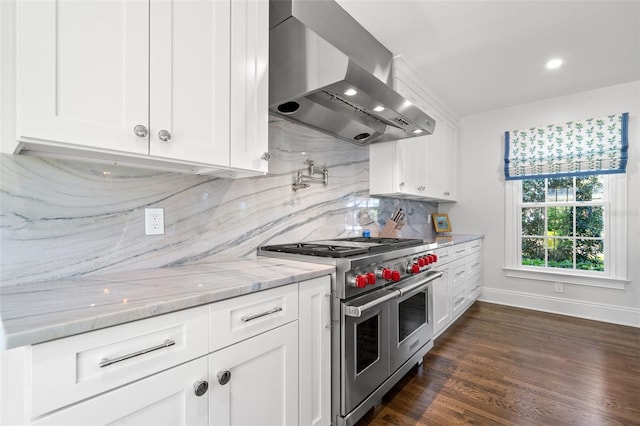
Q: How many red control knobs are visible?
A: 9